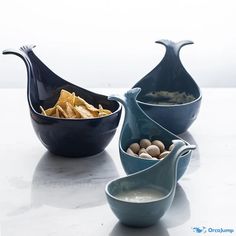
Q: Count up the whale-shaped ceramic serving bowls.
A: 4